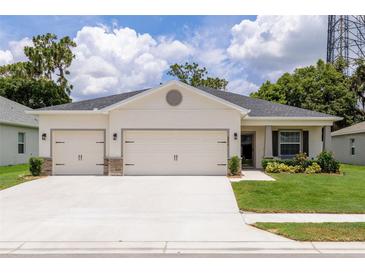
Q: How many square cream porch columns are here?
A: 2